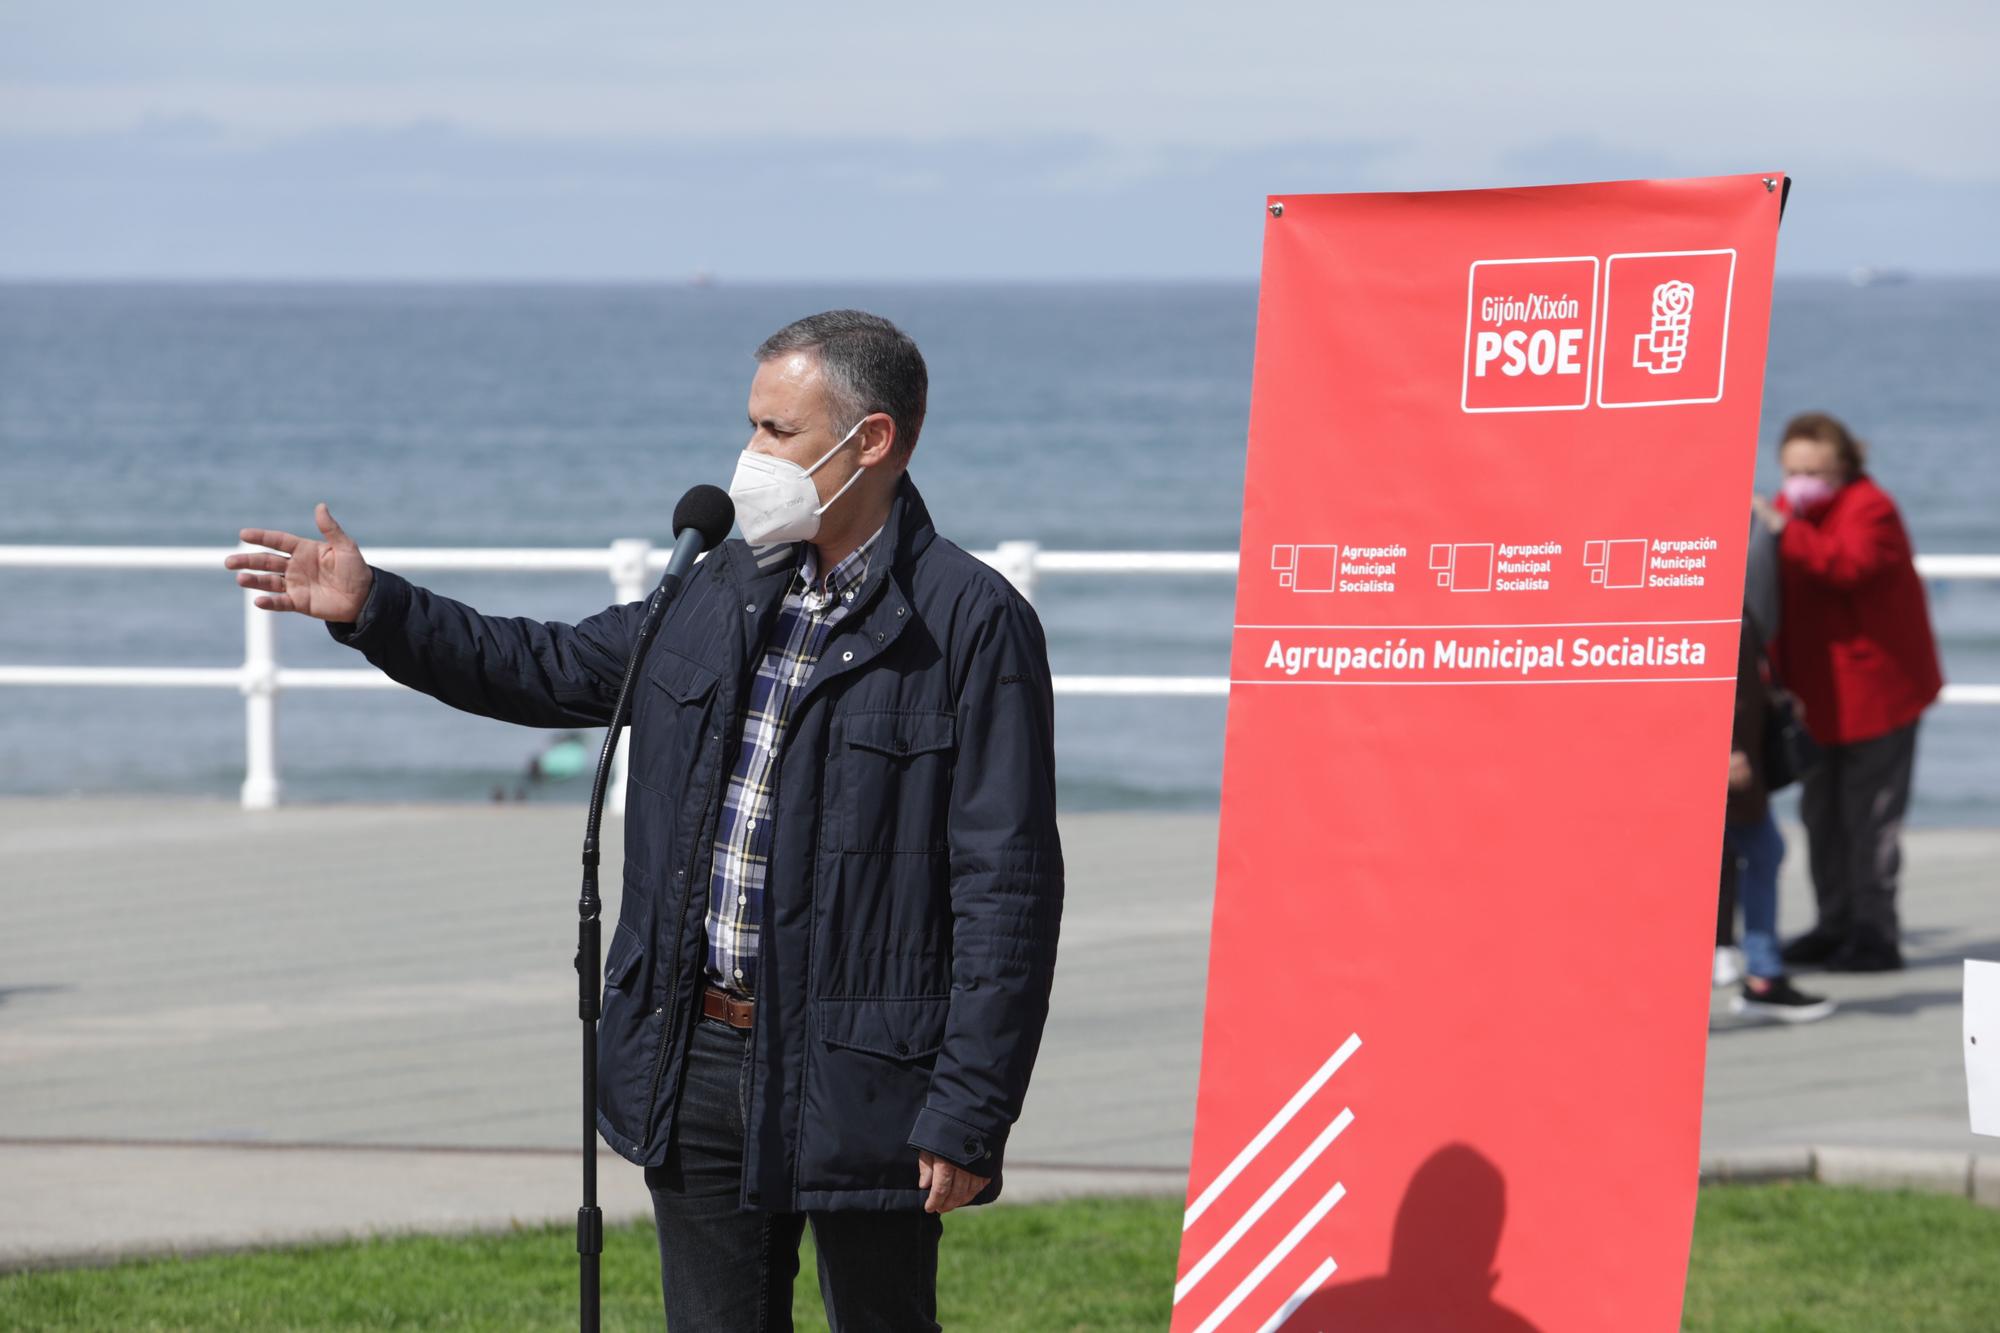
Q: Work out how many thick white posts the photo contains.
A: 3